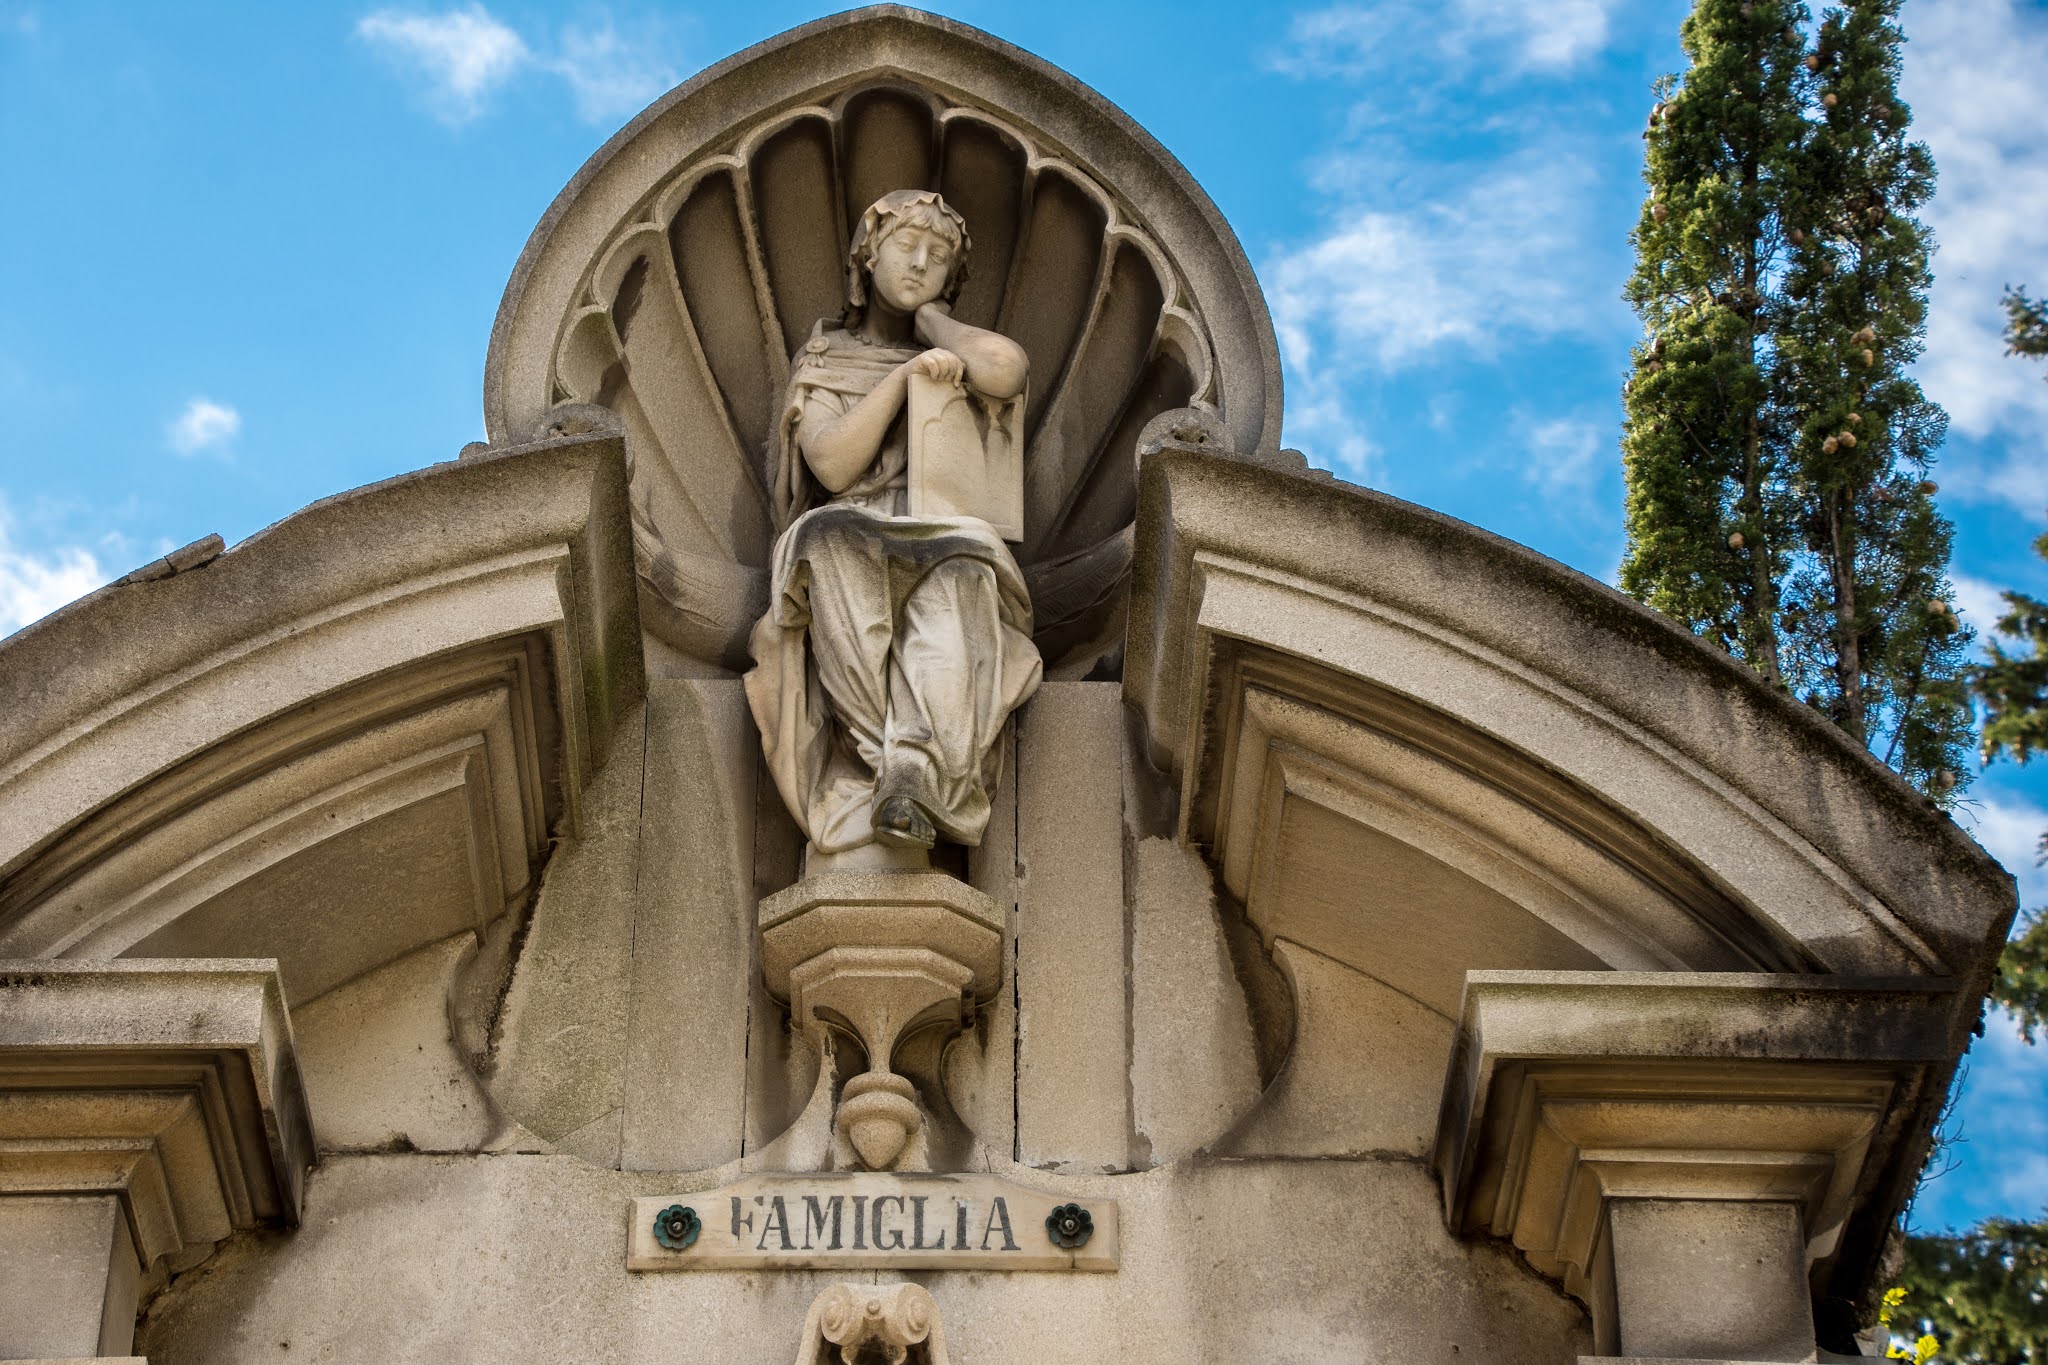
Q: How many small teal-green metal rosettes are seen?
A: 2